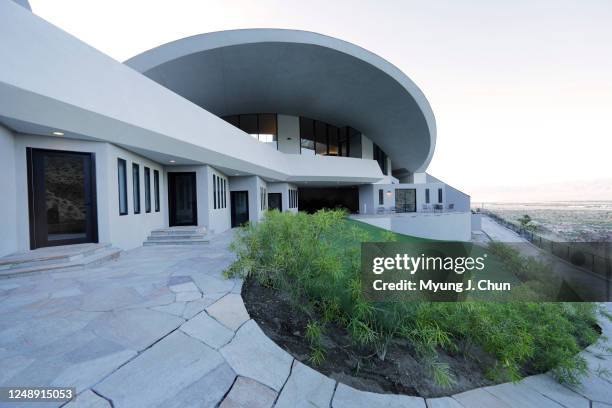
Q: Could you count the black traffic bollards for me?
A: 0